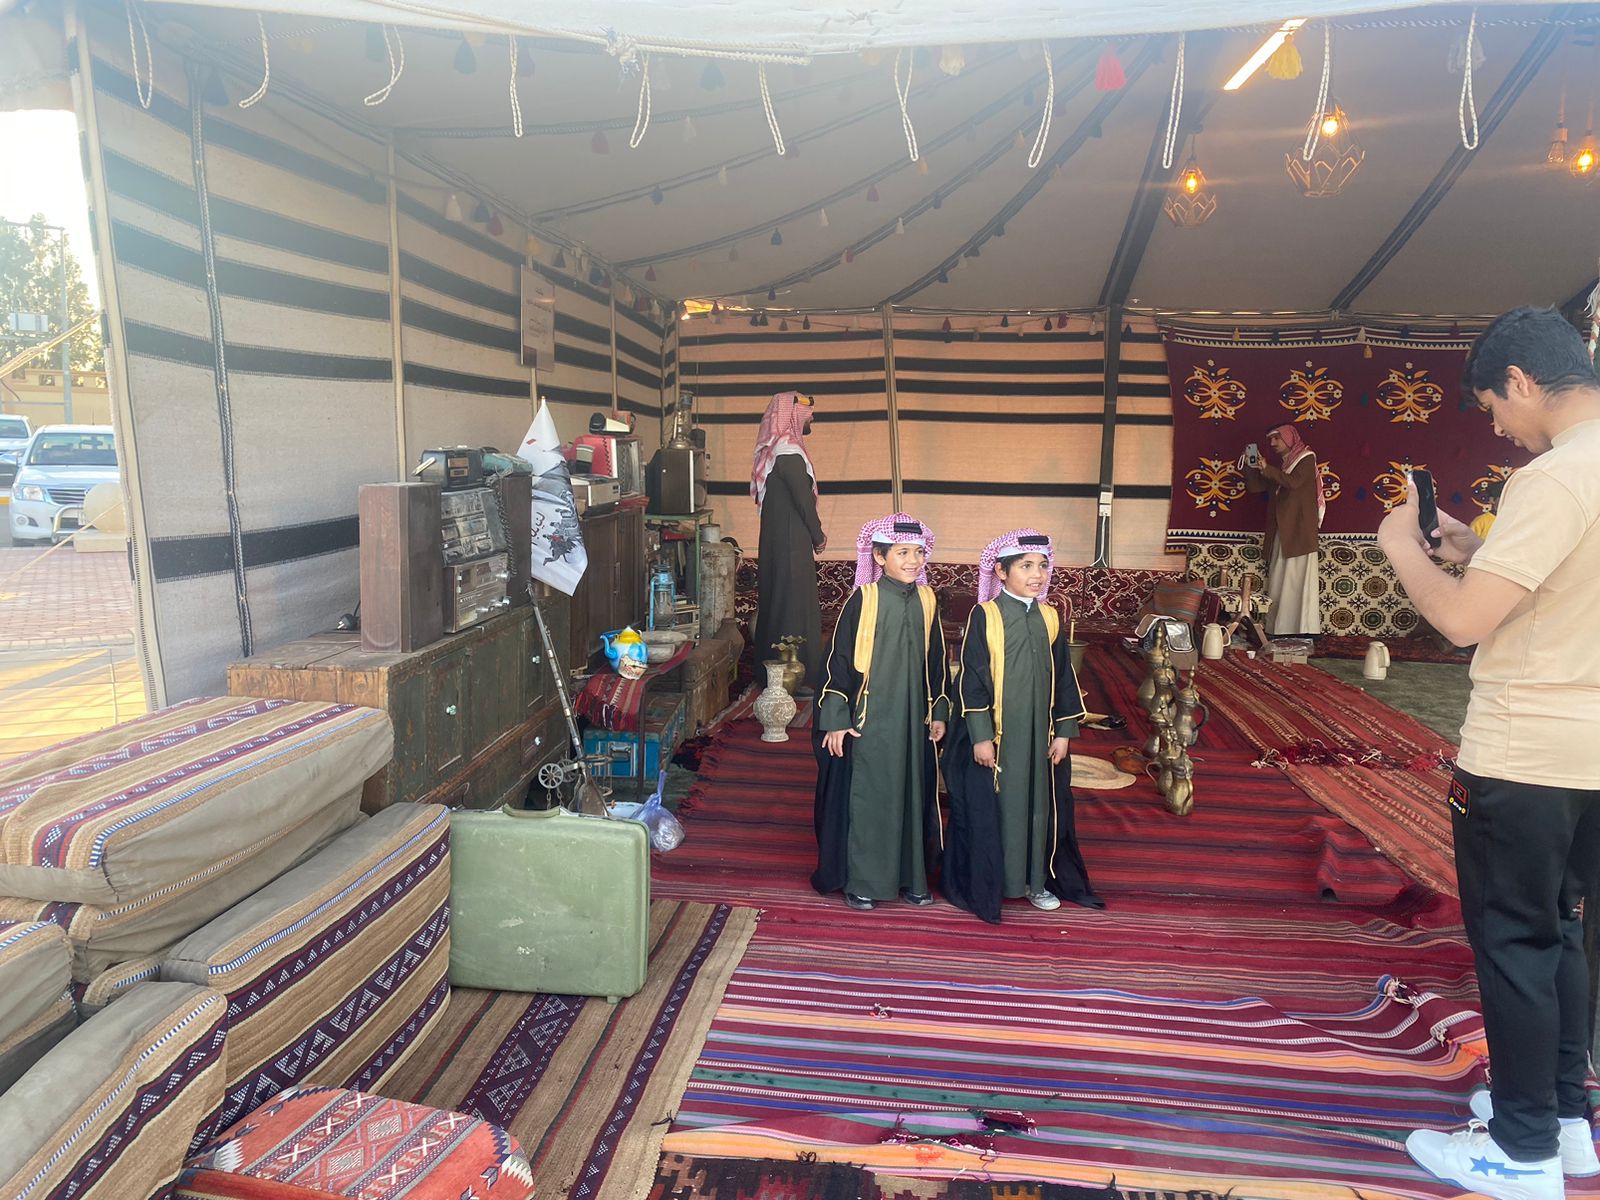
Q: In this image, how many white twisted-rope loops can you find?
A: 11